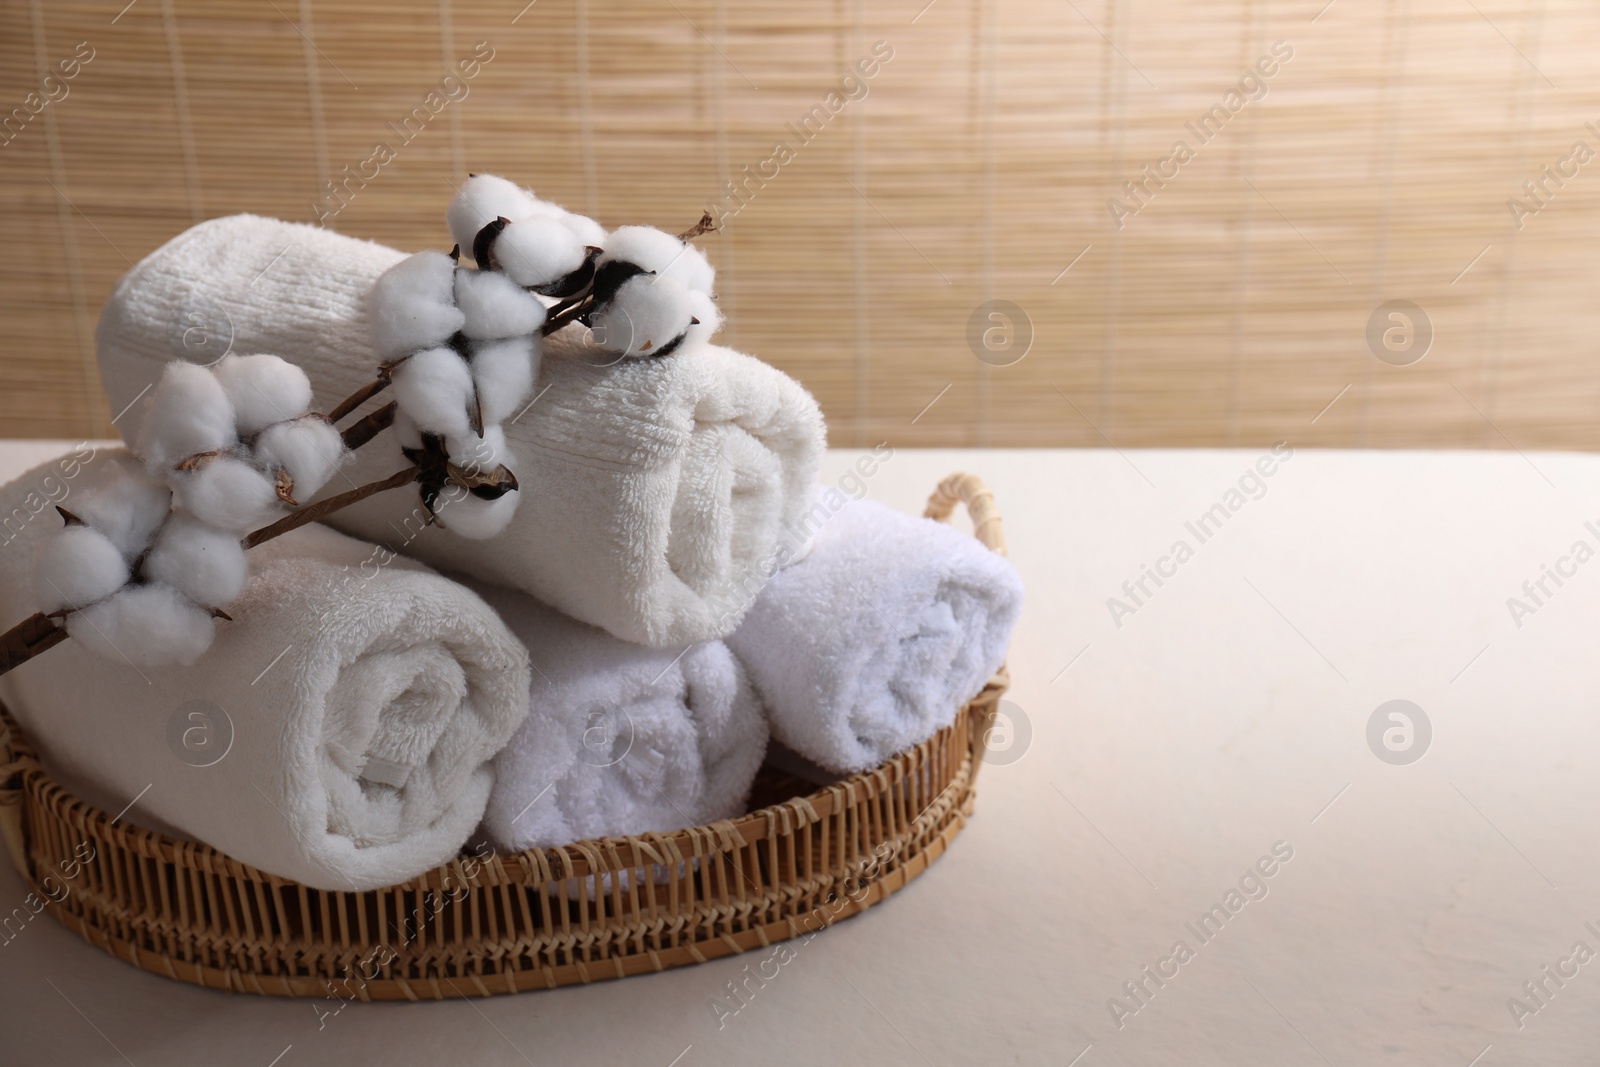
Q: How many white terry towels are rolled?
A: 4